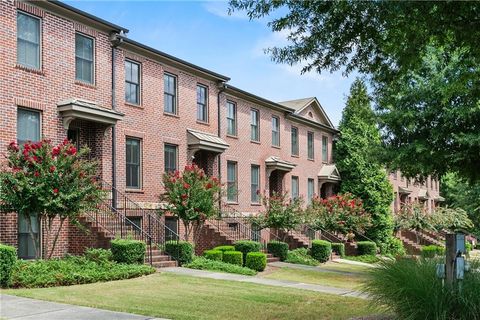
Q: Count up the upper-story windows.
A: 11